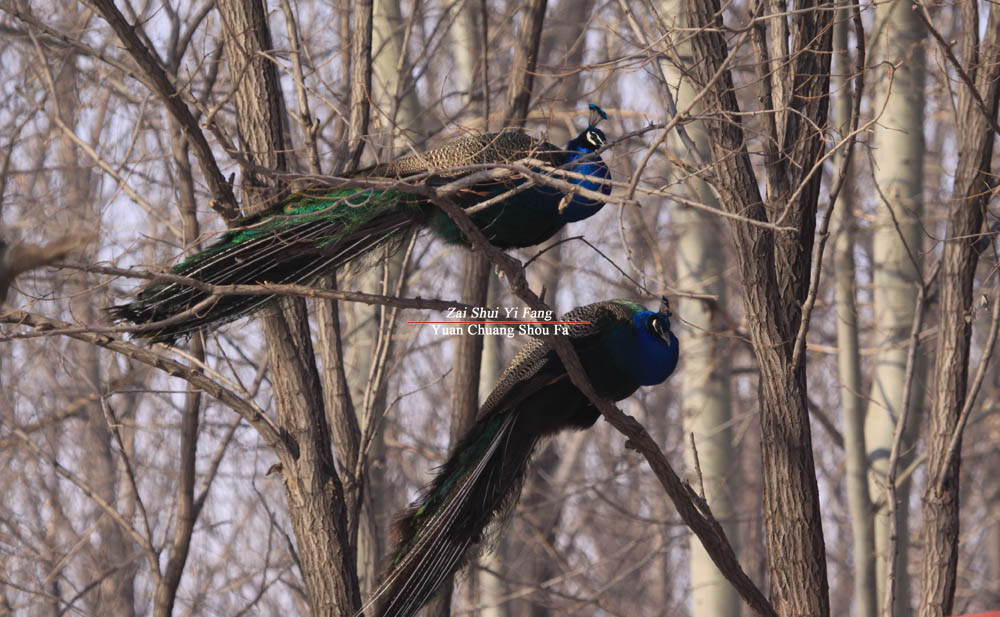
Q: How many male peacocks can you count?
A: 2